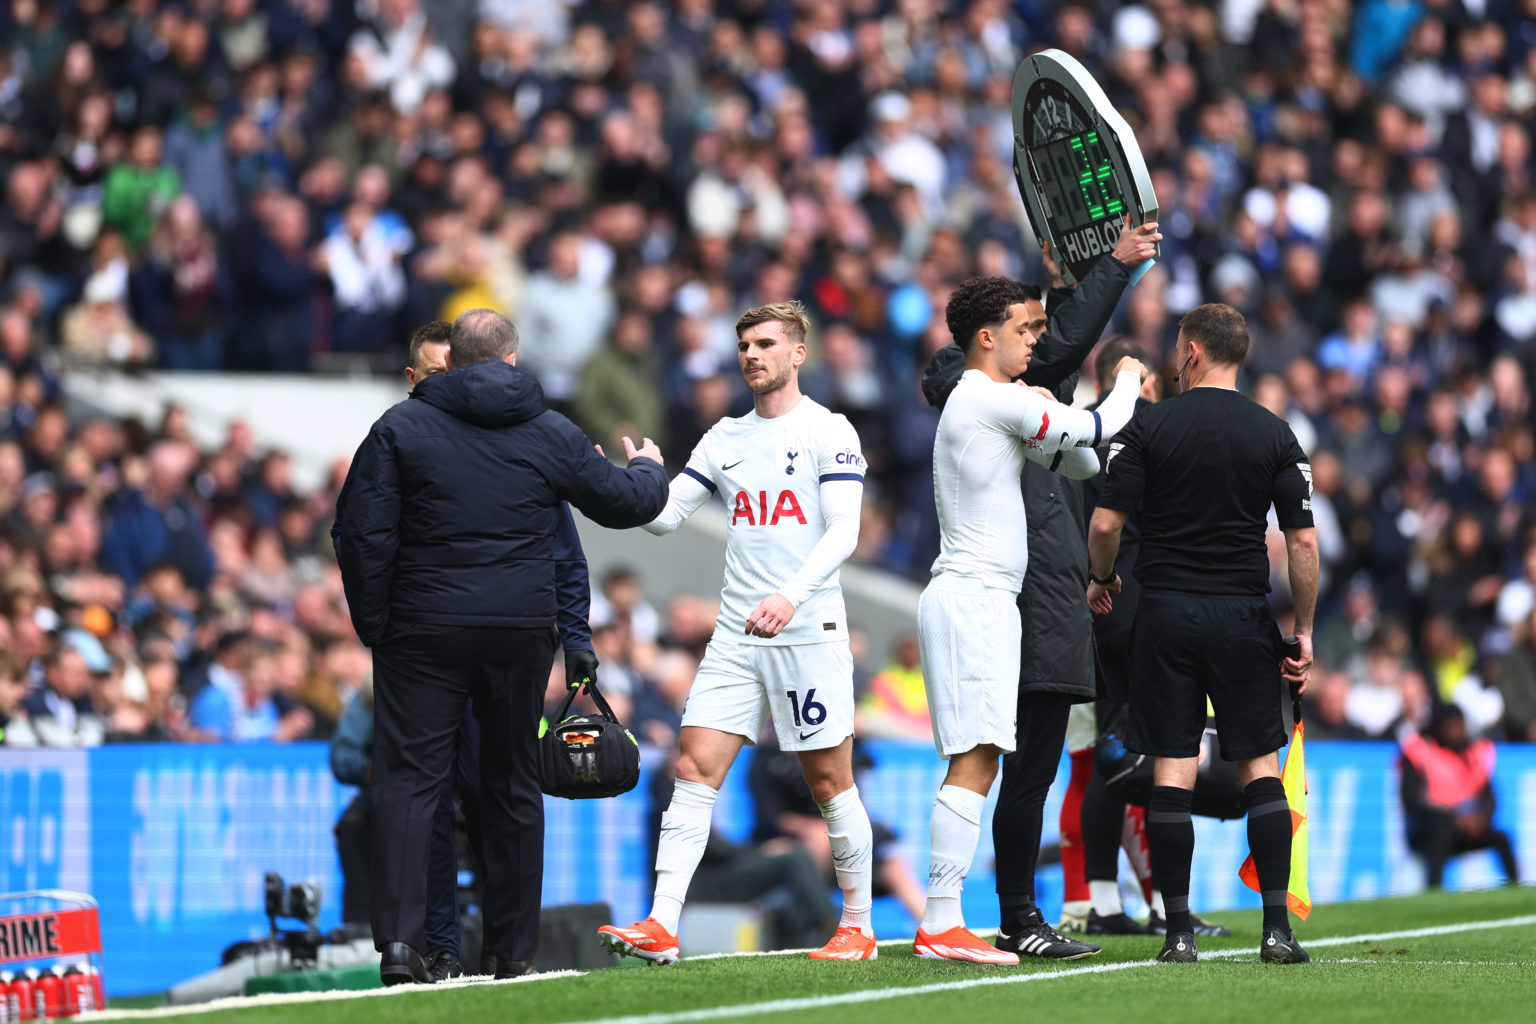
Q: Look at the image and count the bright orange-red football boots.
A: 3